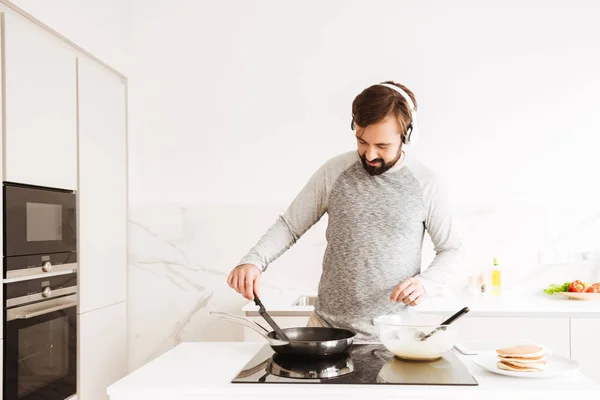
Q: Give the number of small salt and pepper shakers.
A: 2